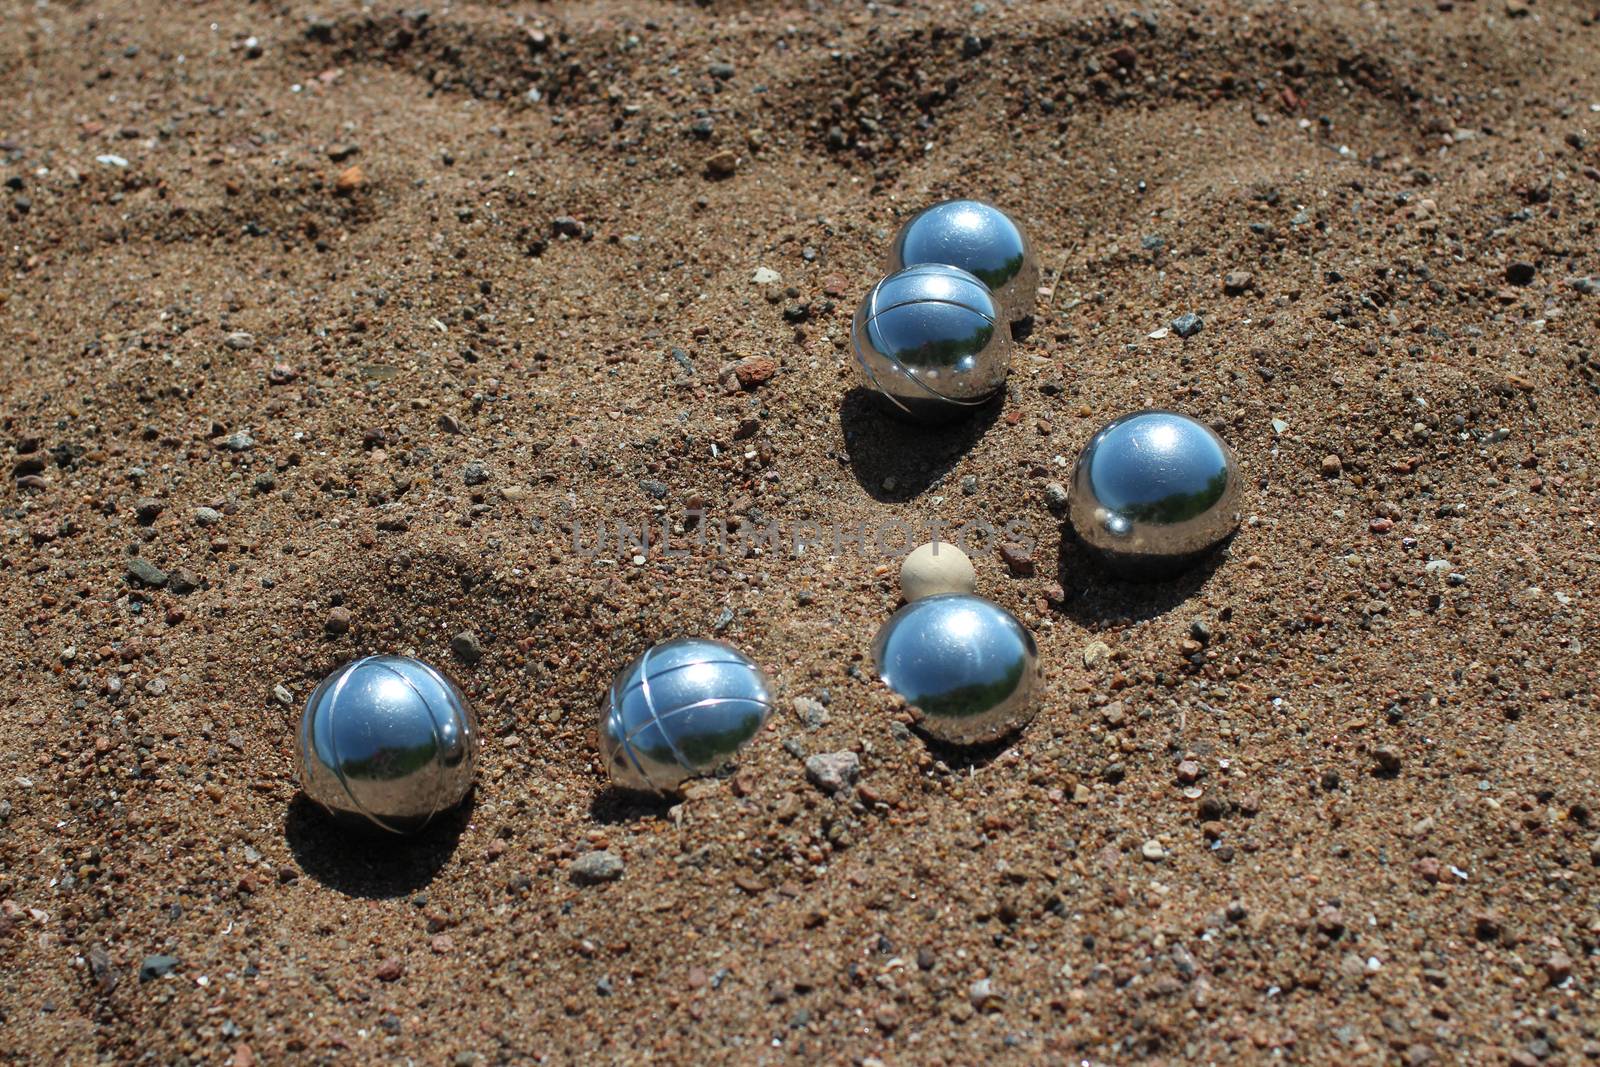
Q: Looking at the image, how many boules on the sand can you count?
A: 6